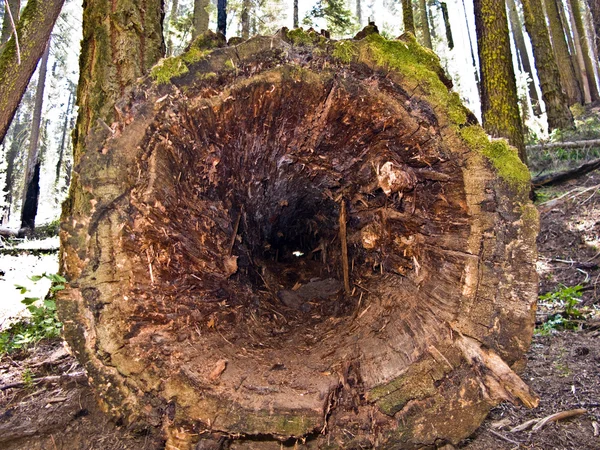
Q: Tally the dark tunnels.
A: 1